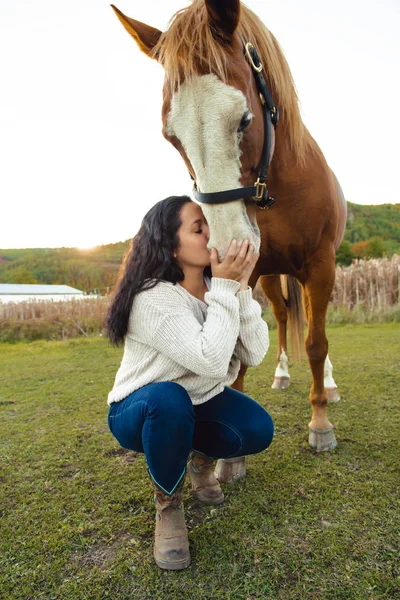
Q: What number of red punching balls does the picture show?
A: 0